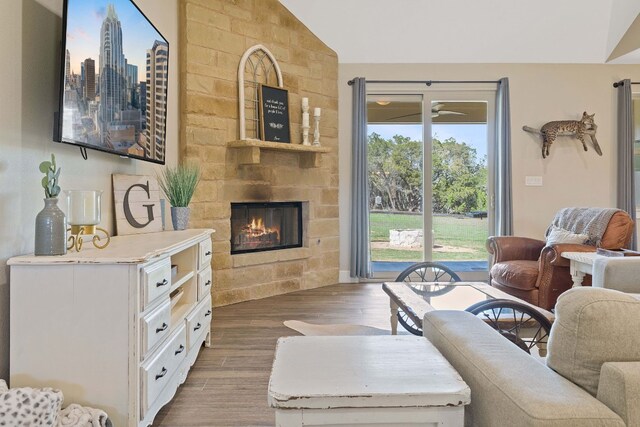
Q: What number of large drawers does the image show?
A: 2